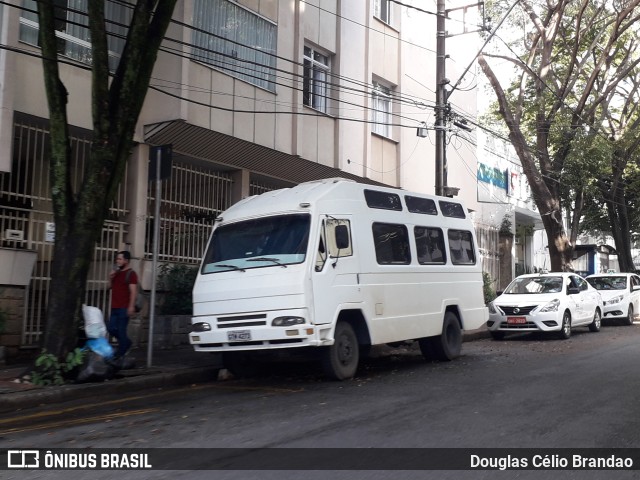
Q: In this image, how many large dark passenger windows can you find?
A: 3